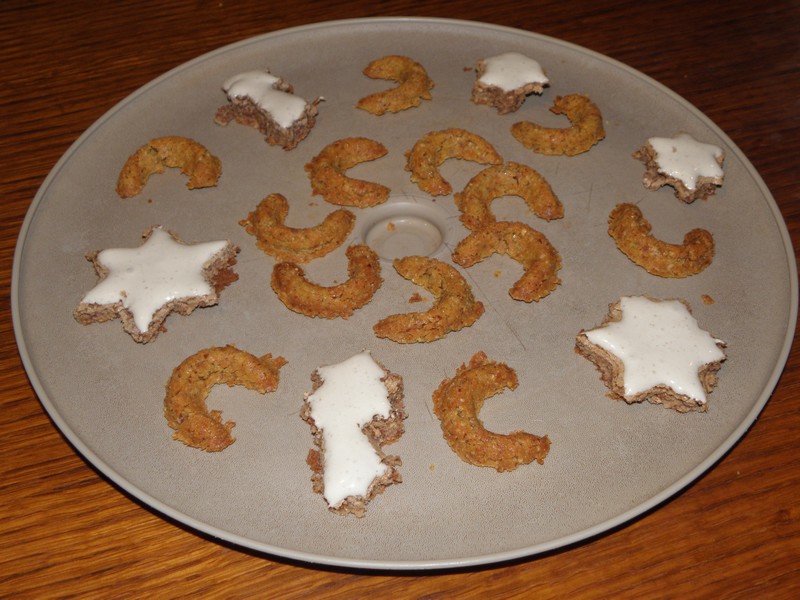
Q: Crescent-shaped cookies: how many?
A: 13